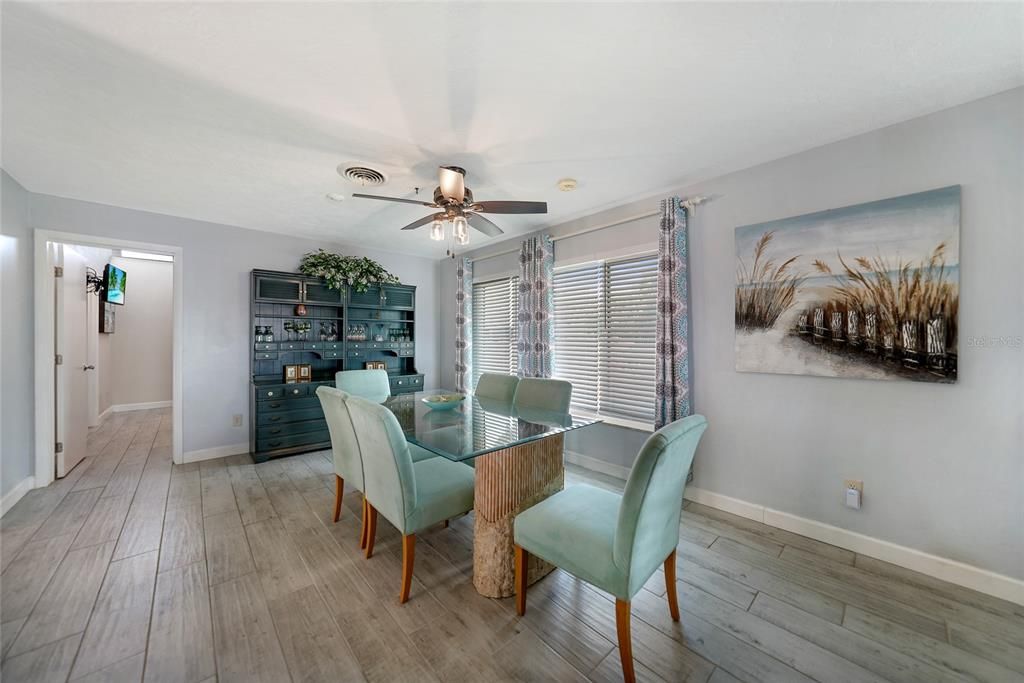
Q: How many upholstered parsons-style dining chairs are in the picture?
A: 6